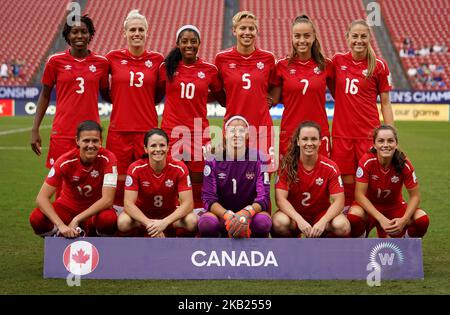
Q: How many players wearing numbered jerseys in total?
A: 11